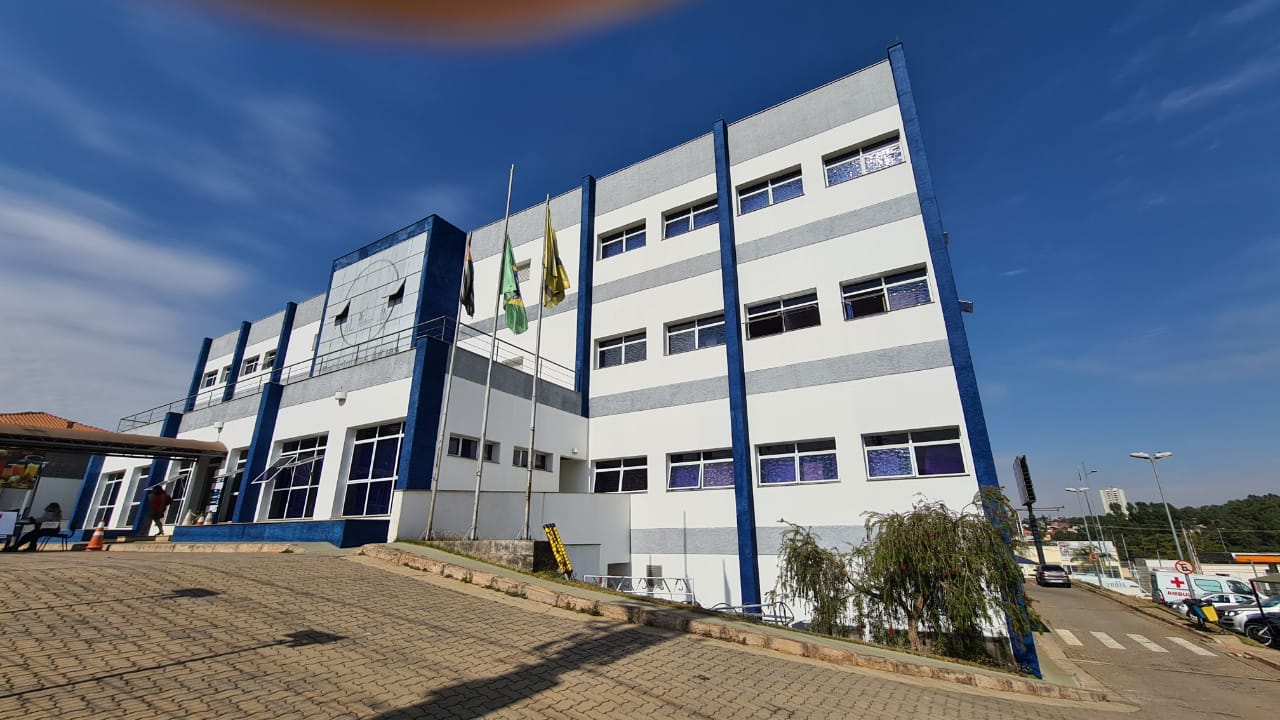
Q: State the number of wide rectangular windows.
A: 12